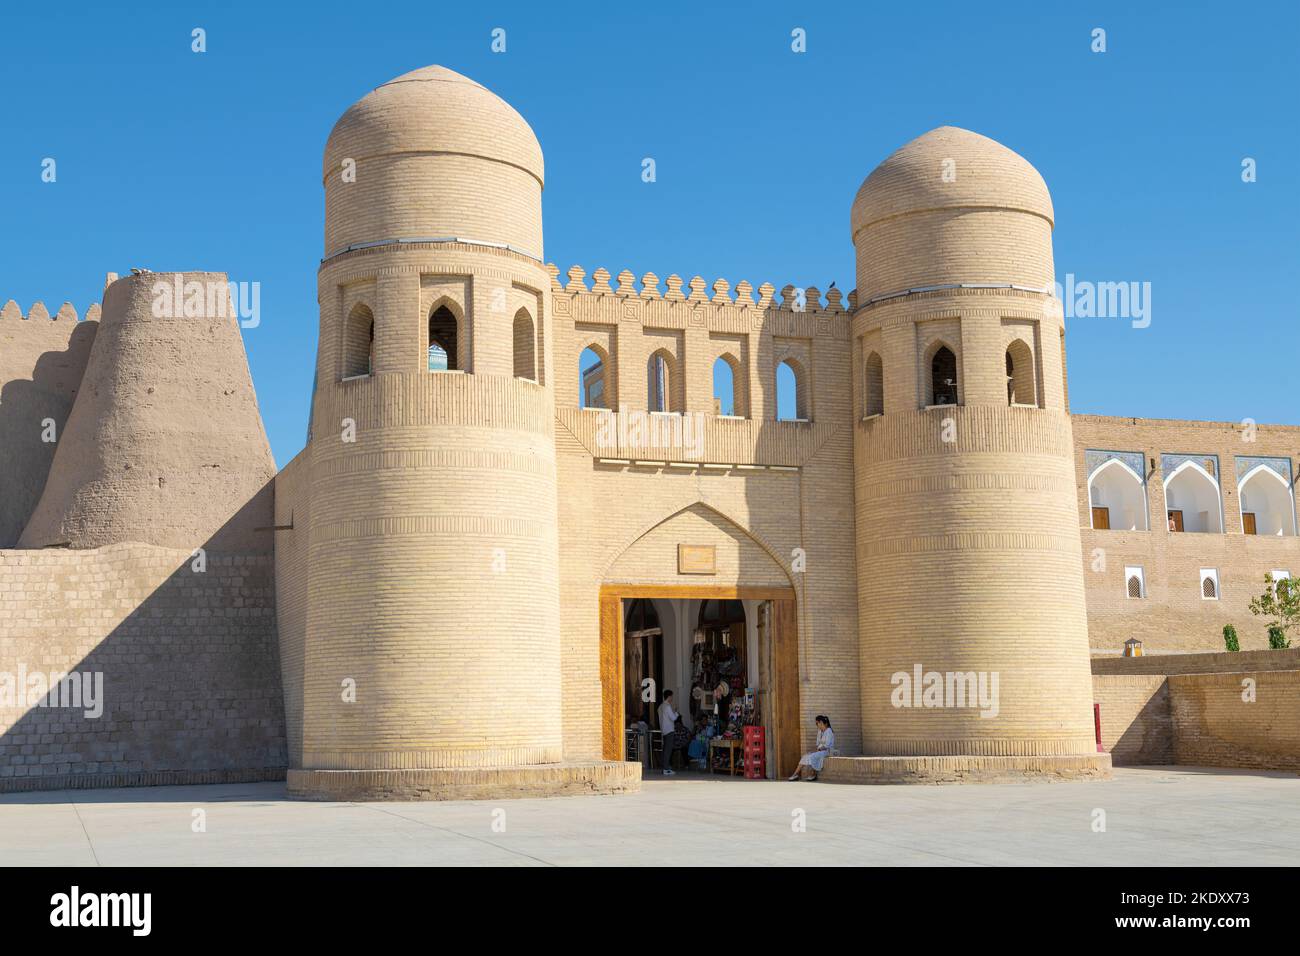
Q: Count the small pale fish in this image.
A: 0